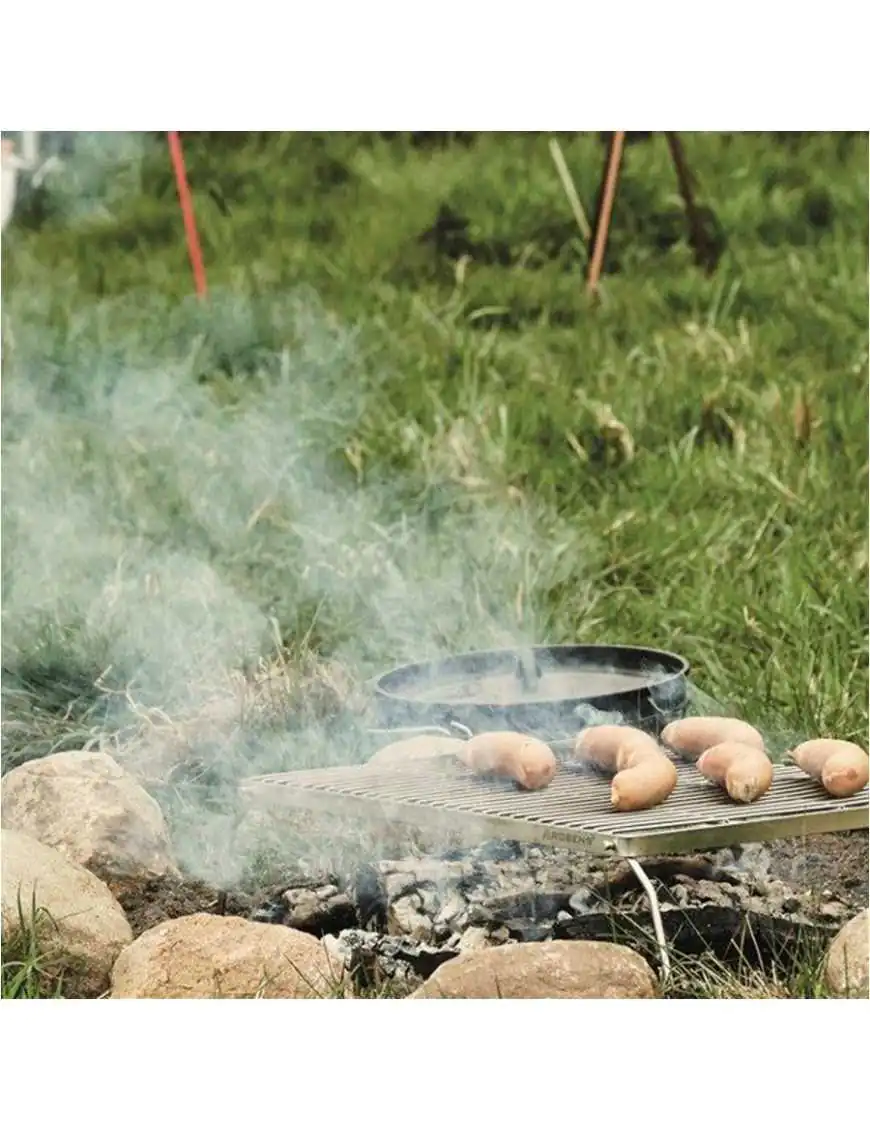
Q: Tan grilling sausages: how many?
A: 5